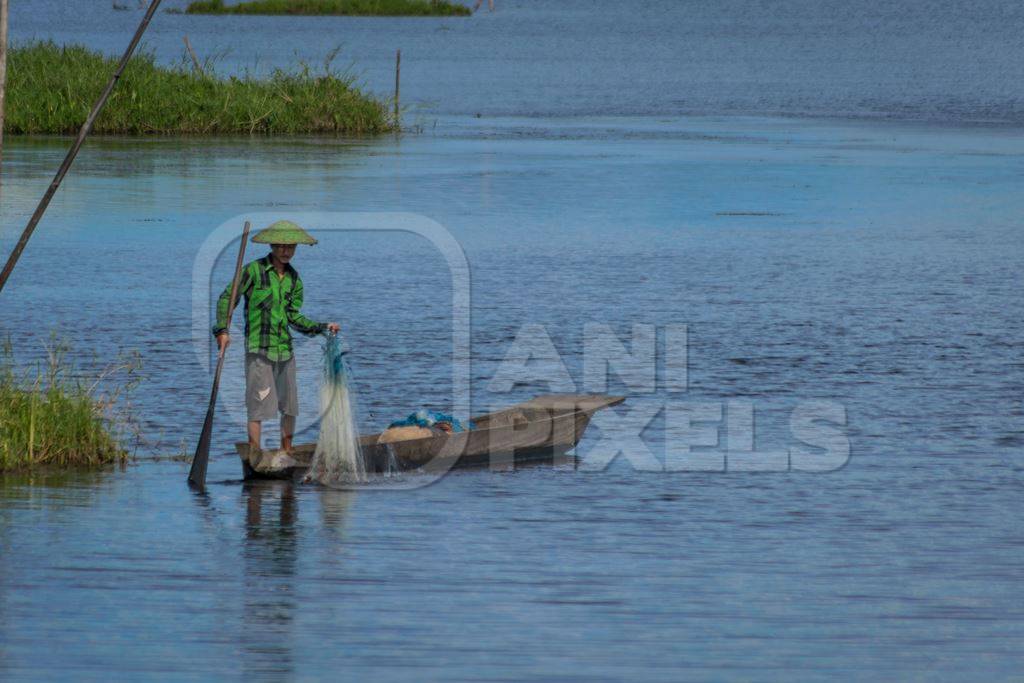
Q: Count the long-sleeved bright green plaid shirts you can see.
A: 1